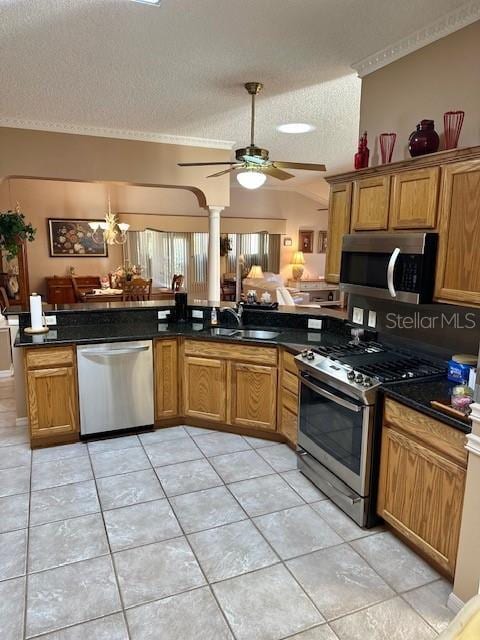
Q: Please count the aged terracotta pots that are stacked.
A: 0